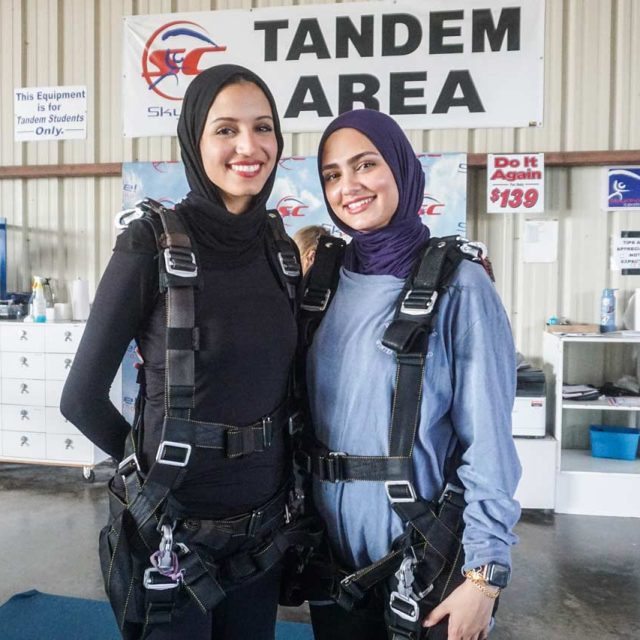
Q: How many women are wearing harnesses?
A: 2